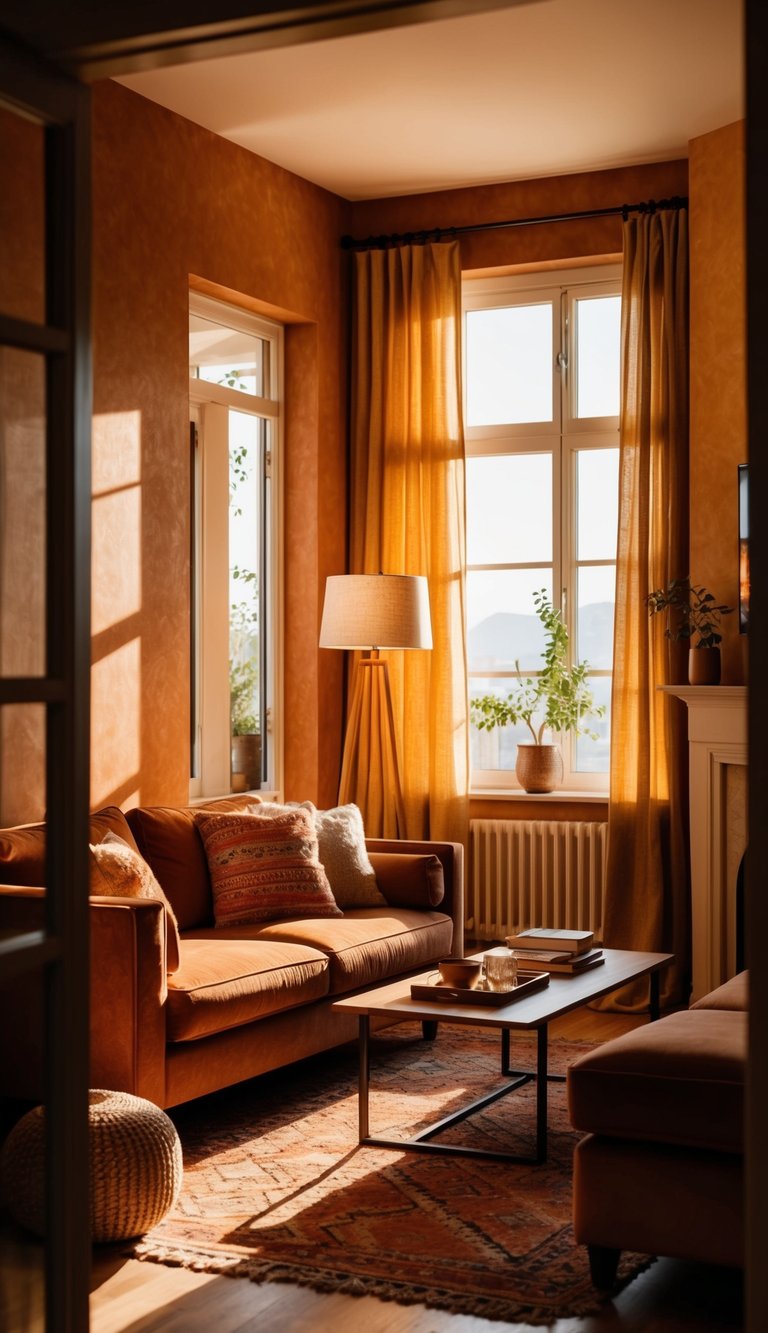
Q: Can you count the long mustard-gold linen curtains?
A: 2